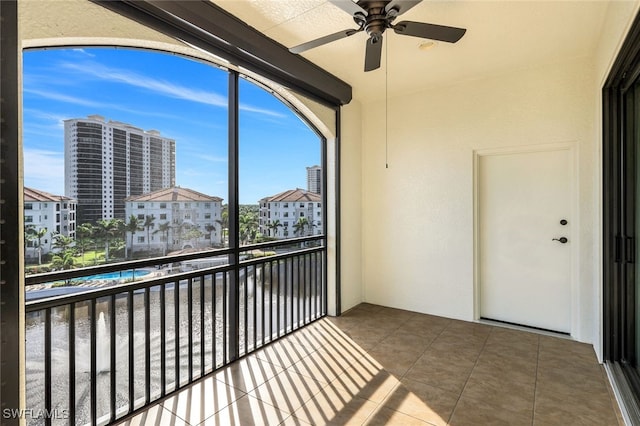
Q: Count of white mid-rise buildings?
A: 3